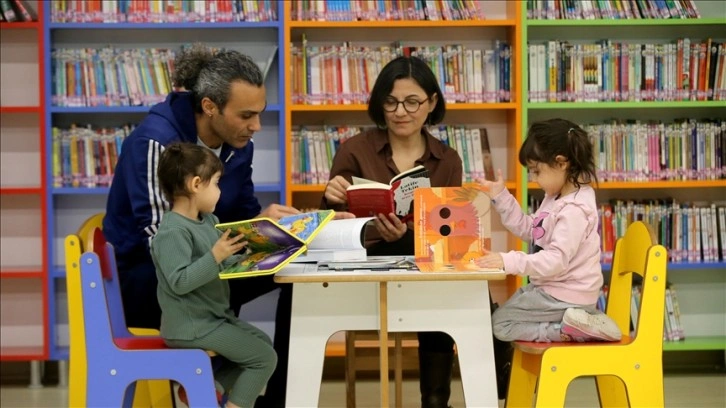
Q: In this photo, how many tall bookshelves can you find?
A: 4